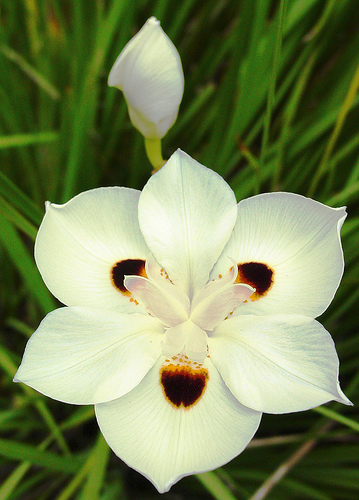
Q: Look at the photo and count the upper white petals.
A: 3